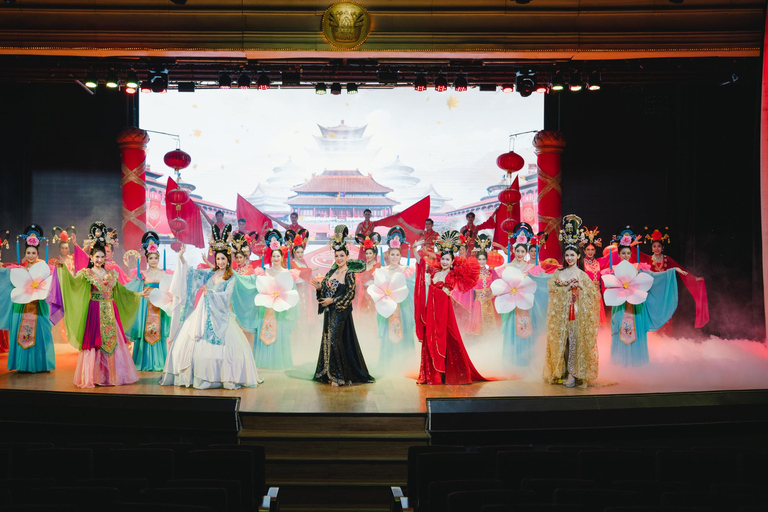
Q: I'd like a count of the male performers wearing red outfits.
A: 6